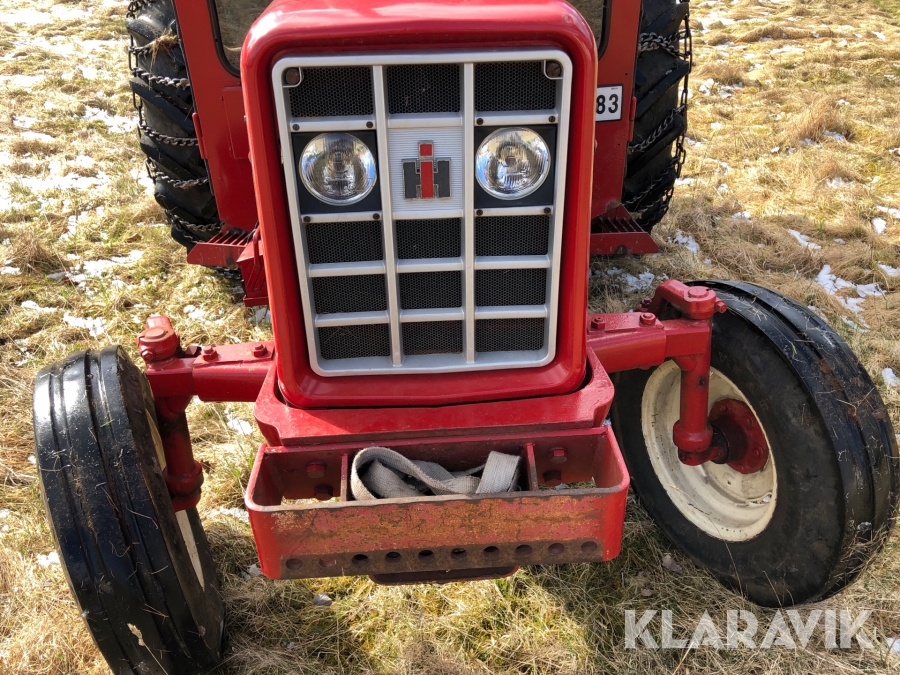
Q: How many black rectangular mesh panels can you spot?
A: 12